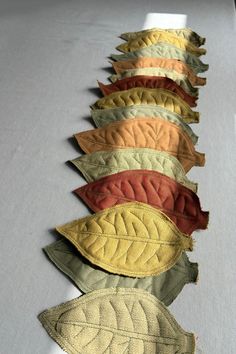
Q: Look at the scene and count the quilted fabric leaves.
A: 14